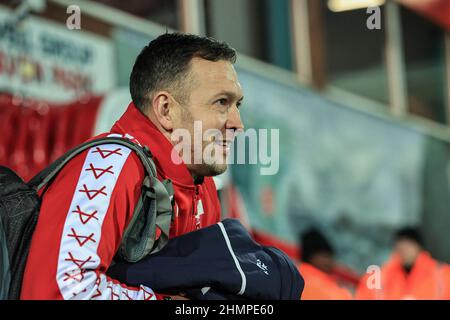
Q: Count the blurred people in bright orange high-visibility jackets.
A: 2